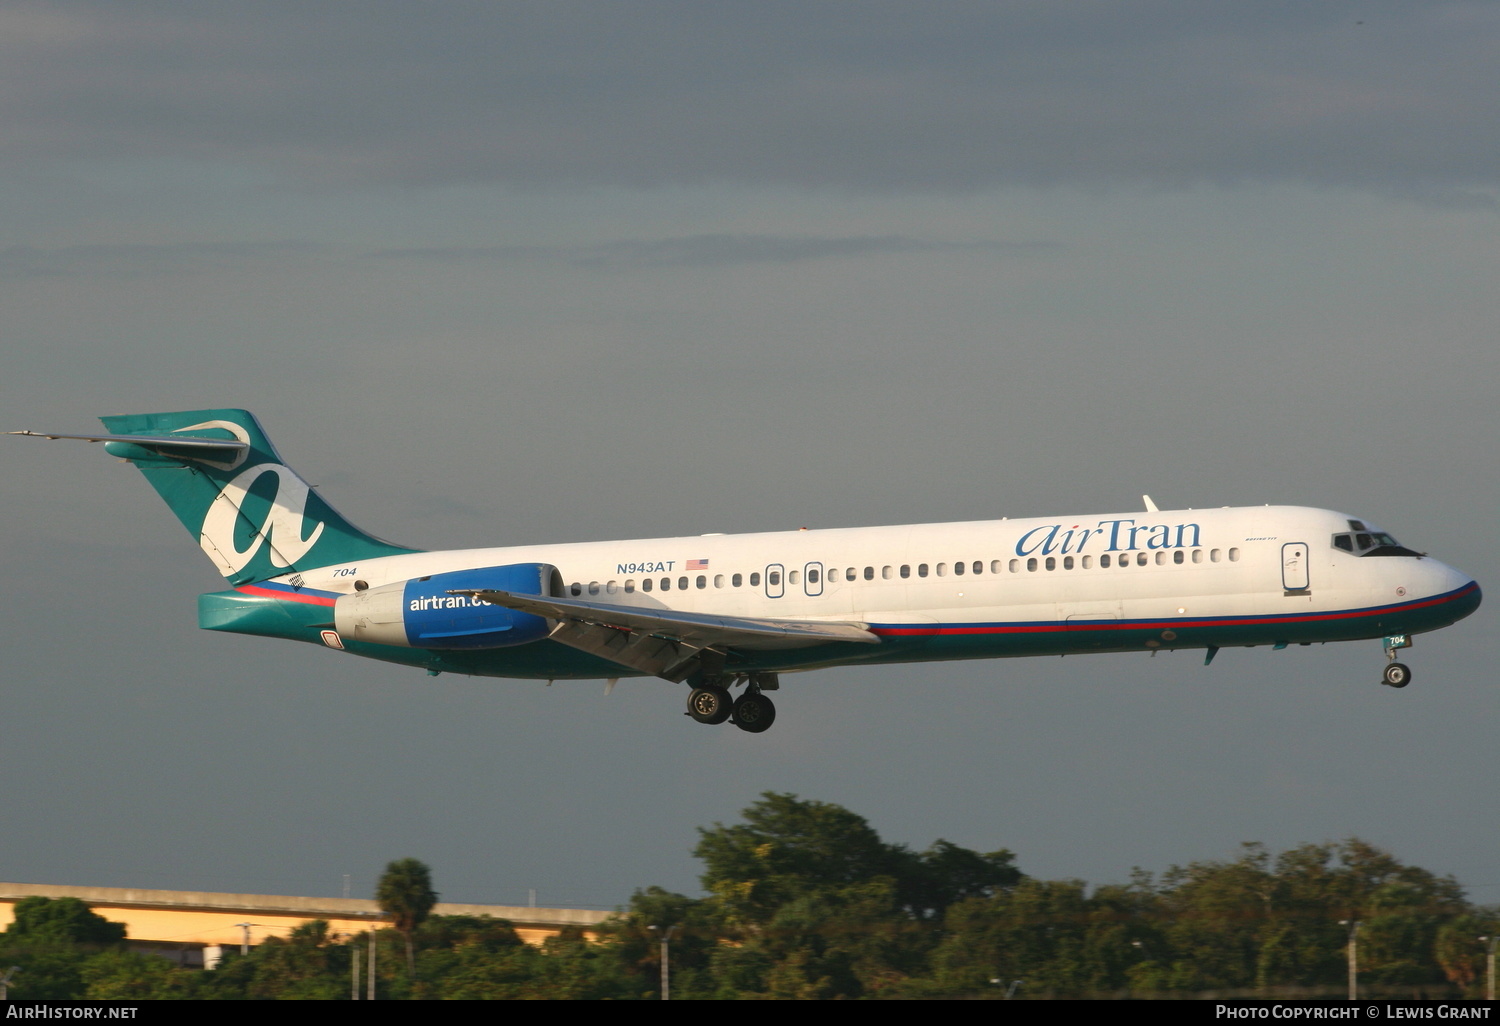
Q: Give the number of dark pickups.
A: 0